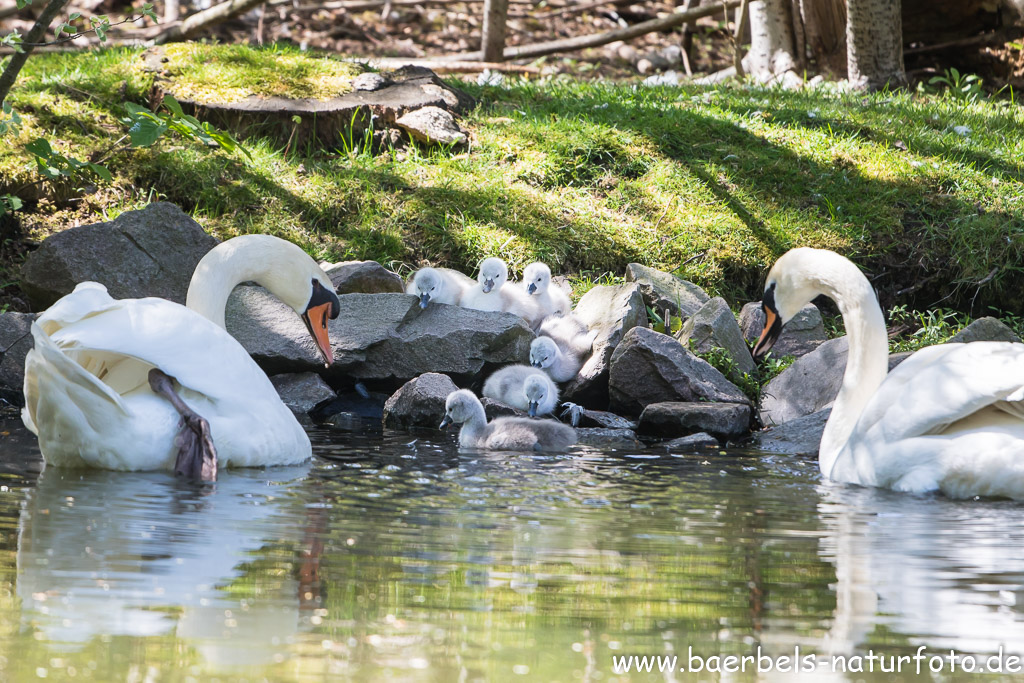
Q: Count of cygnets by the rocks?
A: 6